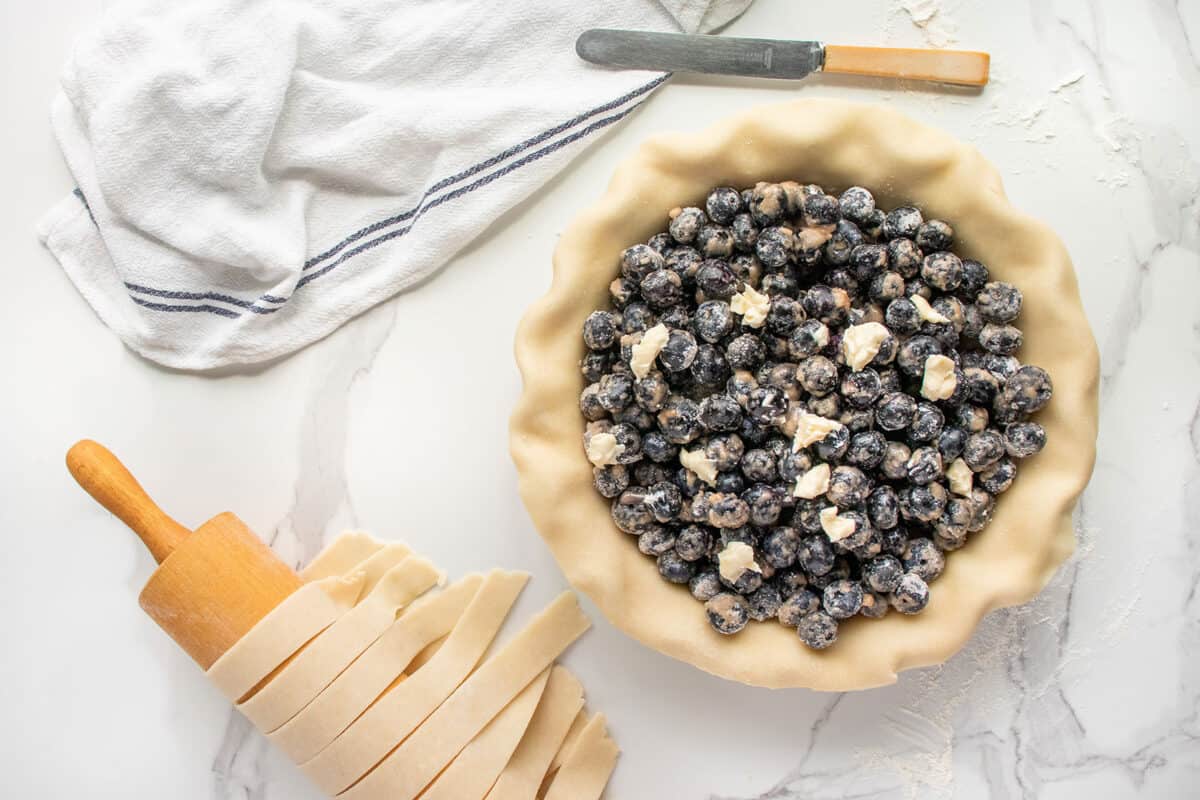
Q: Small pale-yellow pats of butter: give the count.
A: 12